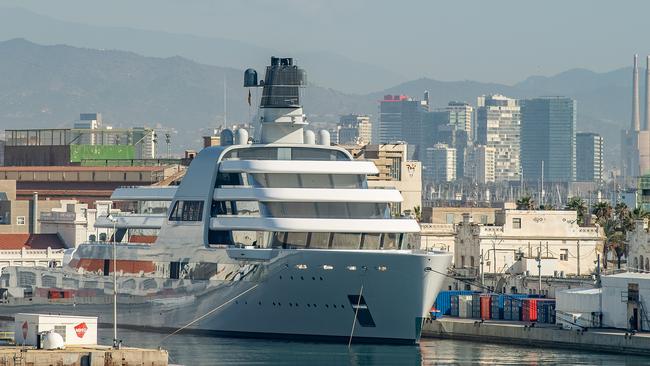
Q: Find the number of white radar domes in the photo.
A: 4